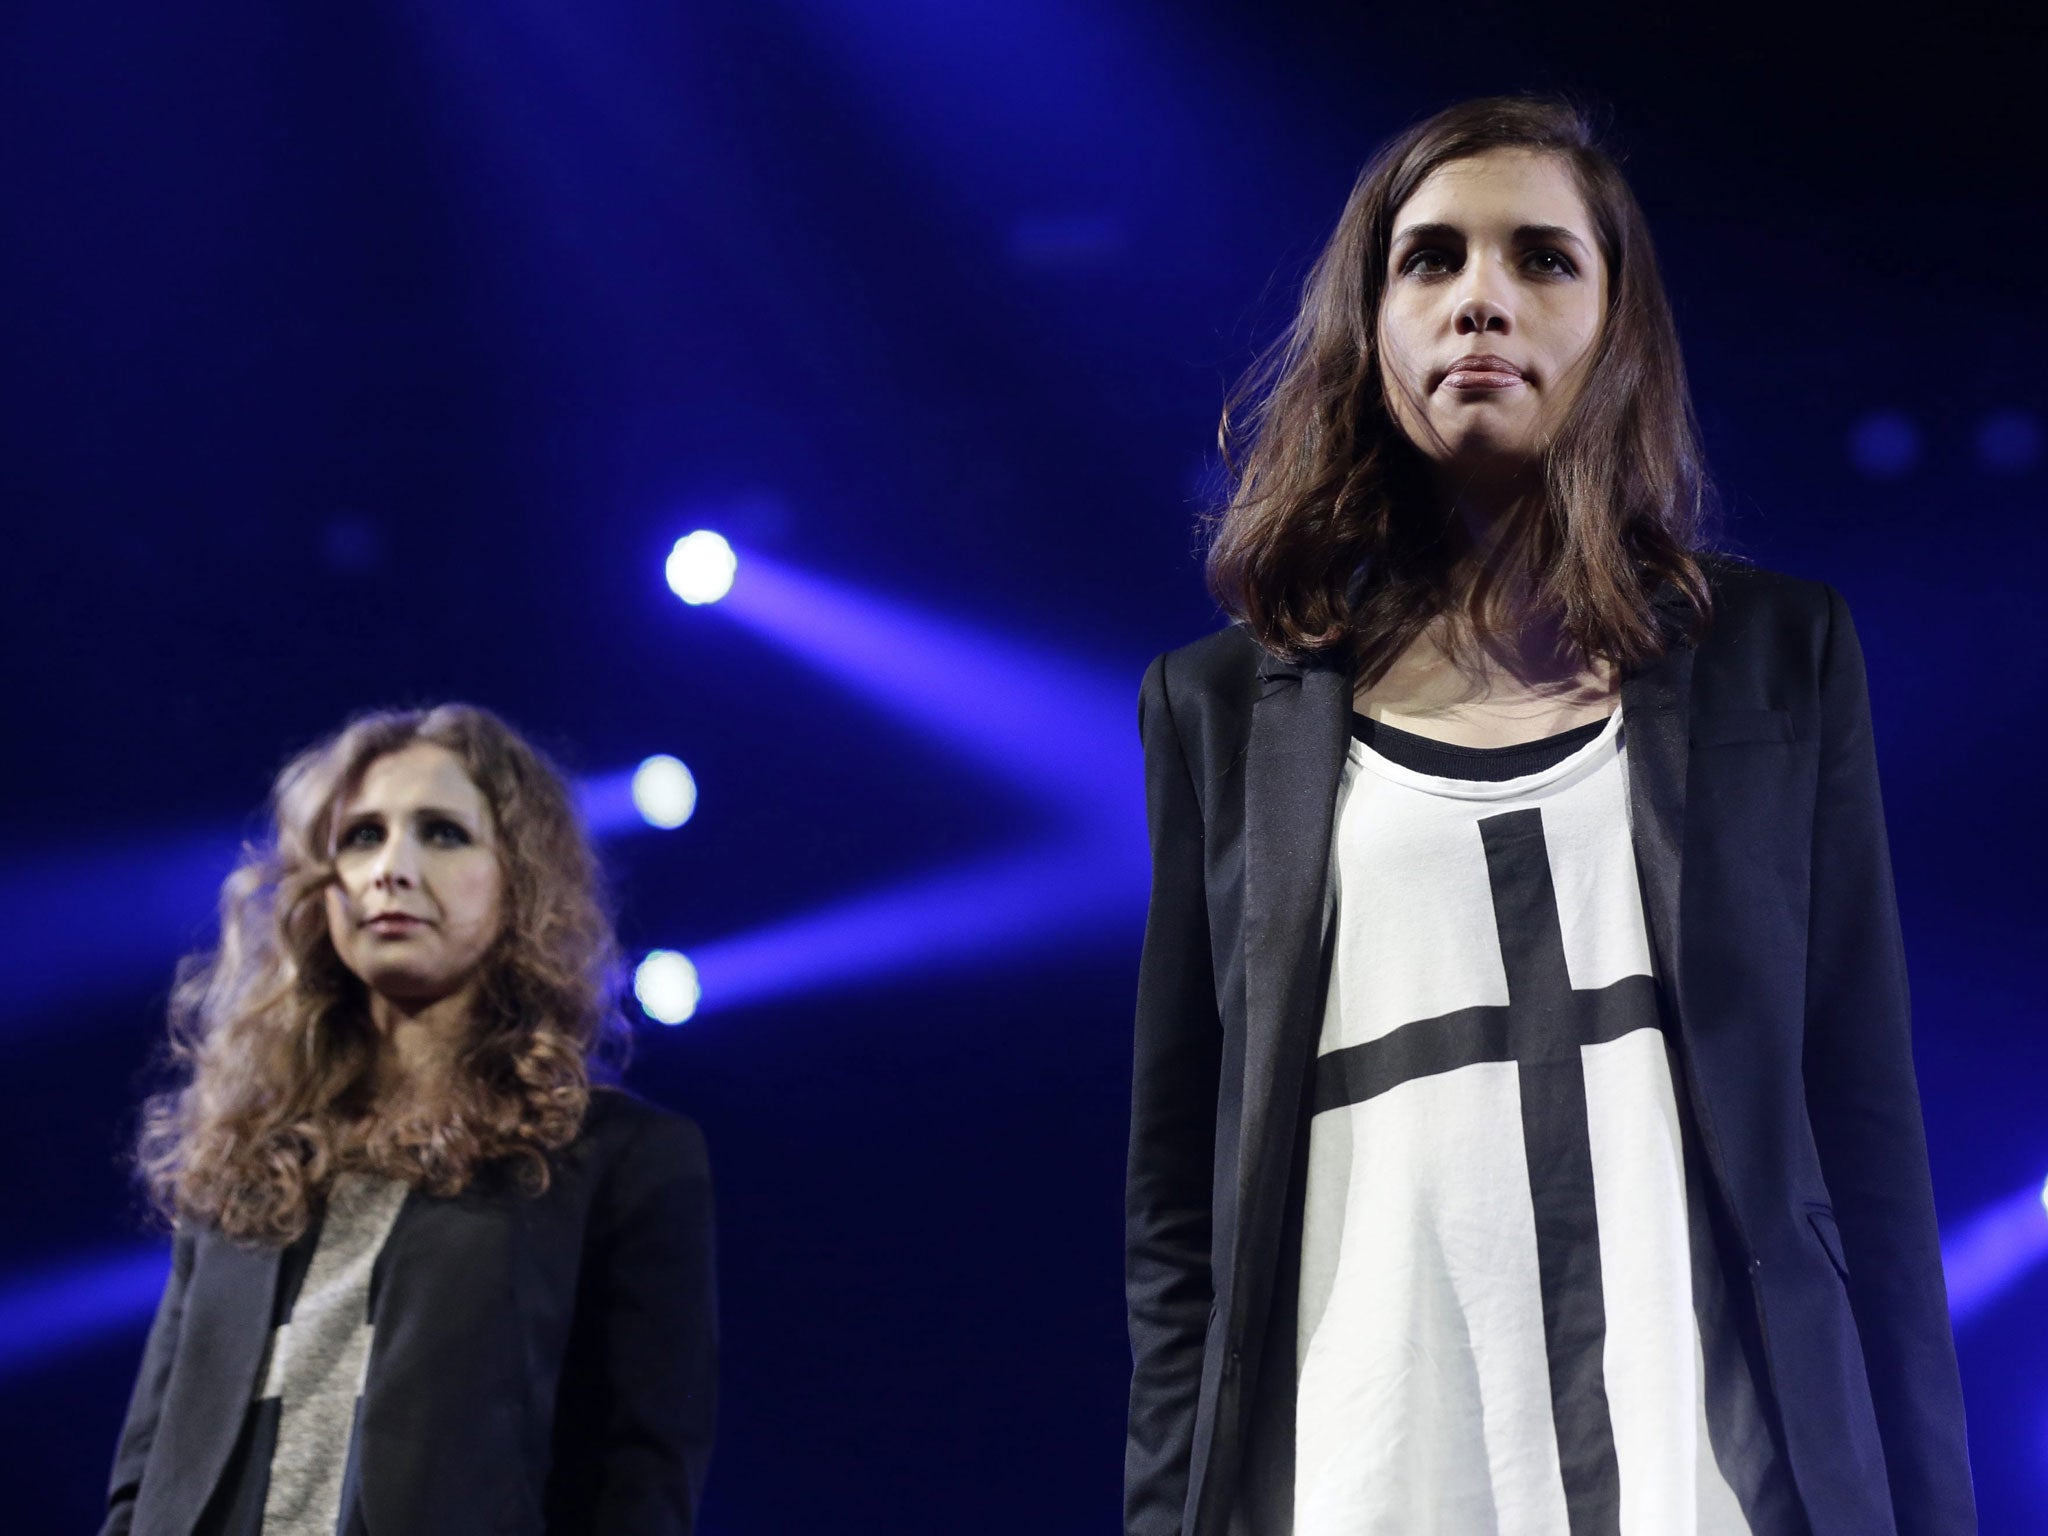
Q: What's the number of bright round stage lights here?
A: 3